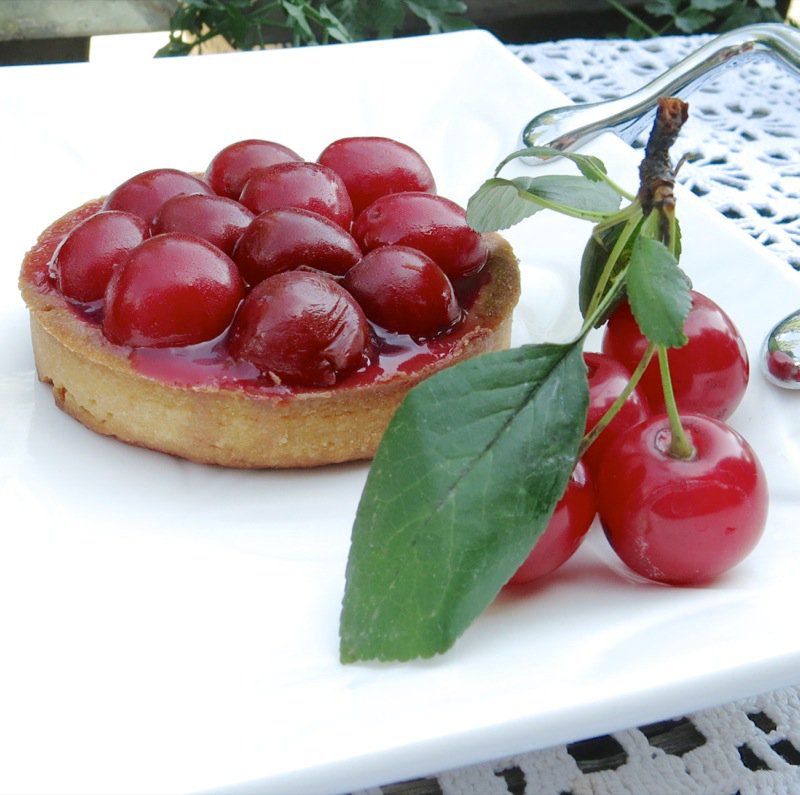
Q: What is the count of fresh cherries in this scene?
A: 4